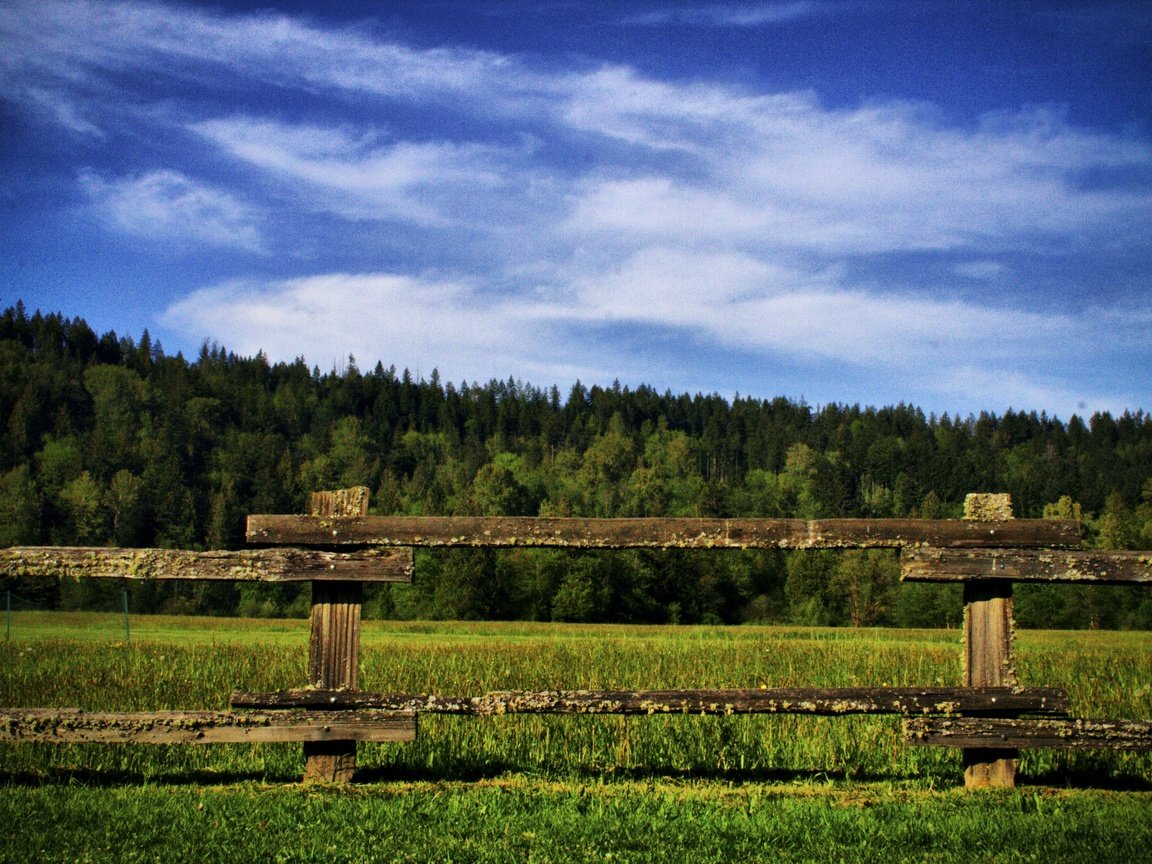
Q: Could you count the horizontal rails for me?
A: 6